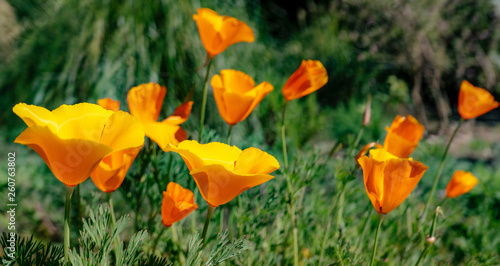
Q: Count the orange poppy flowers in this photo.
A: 12